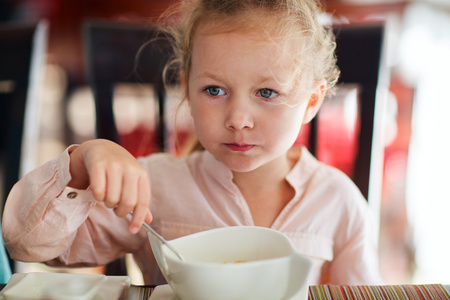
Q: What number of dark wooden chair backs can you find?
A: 2